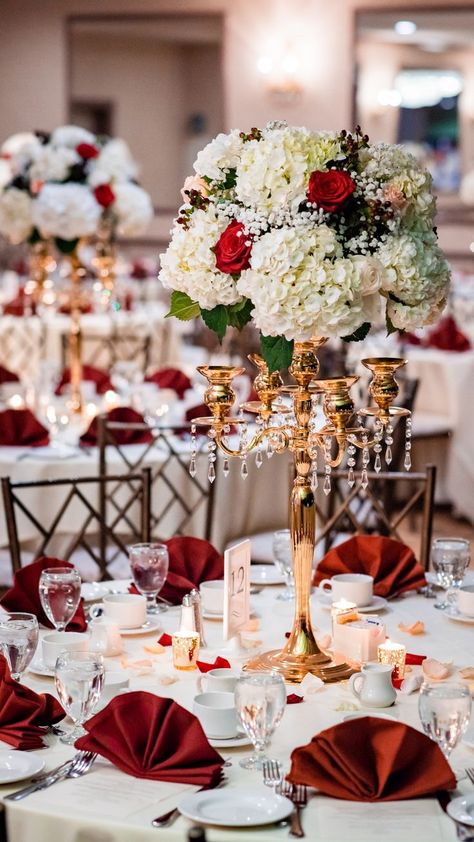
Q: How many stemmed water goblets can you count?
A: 8